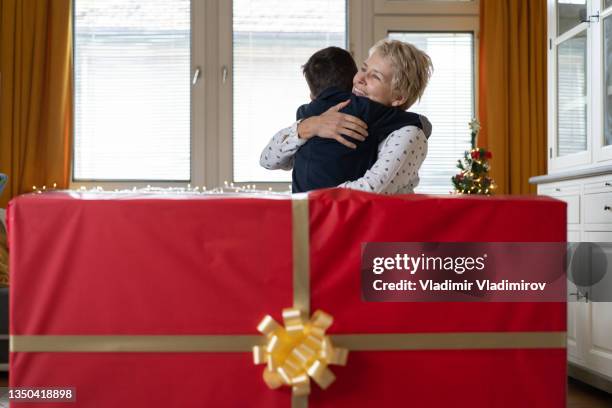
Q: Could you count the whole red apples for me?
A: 0